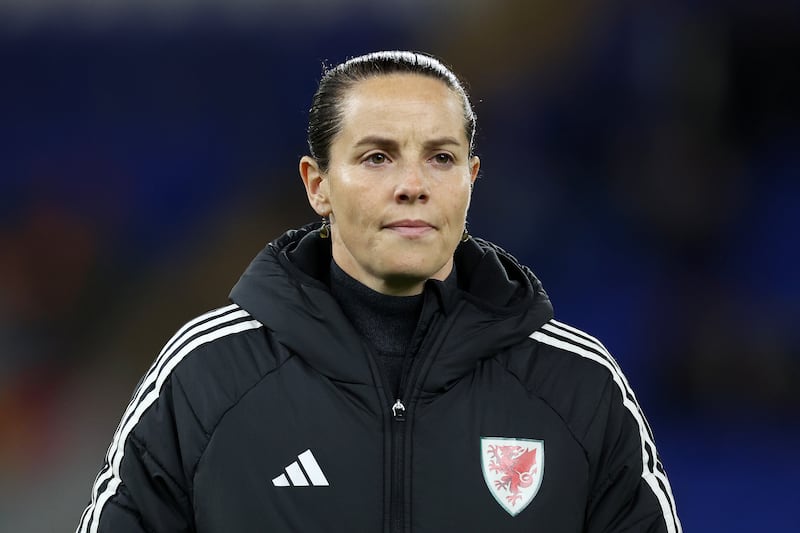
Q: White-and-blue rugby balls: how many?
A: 0